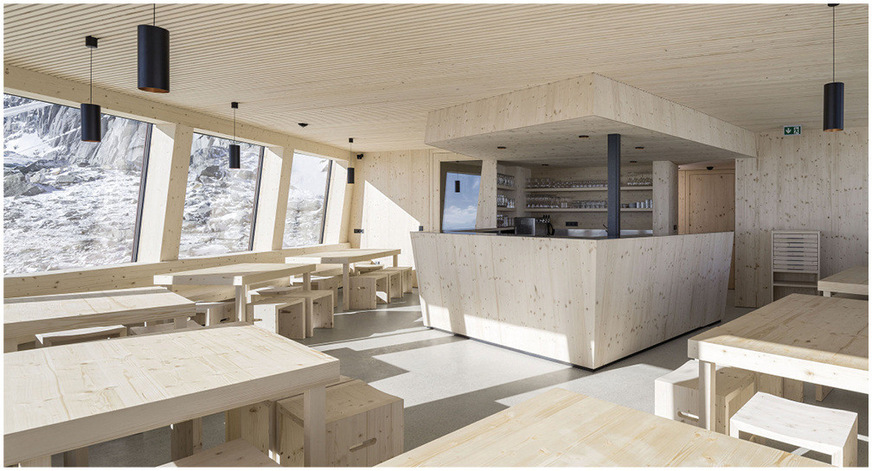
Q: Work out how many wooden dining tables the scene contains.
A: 7